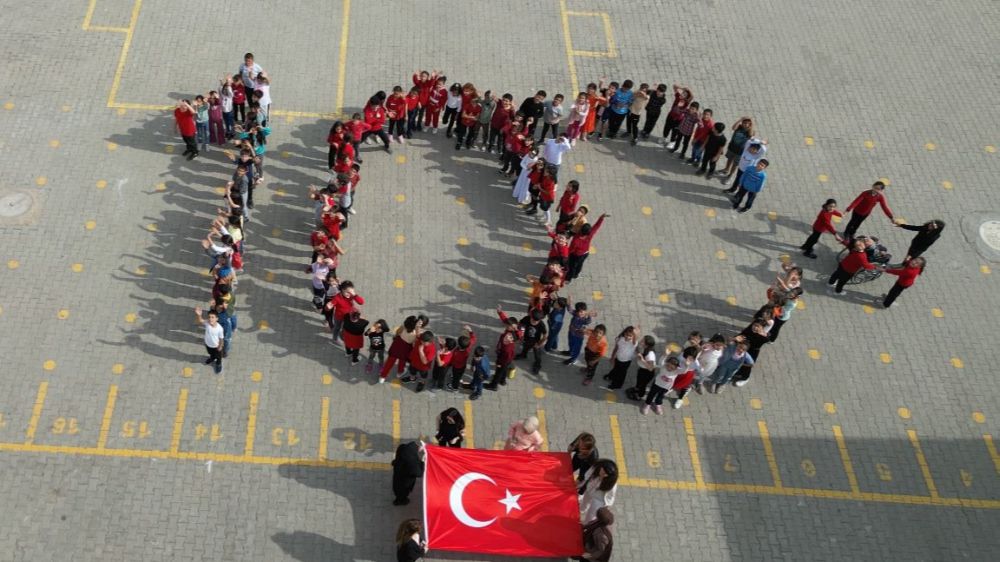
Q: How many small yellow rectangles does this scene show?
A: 2